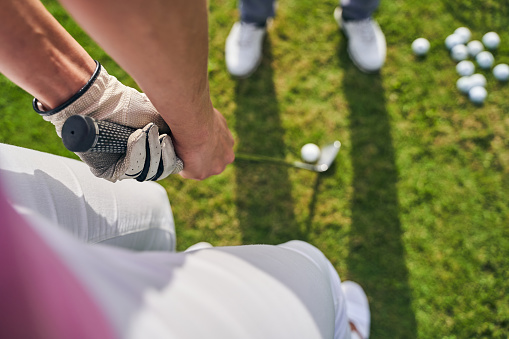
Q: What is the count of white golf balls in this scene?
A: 13